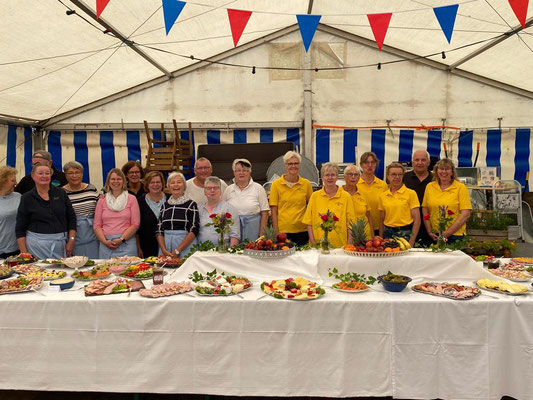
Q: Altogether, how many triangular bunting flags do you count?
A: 7